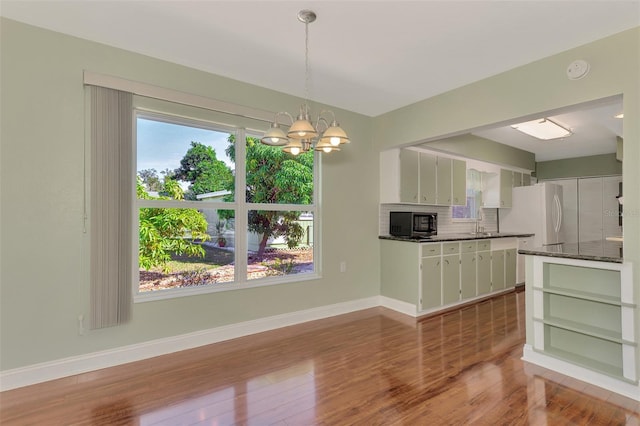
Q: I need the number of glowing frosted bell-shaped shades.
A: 5